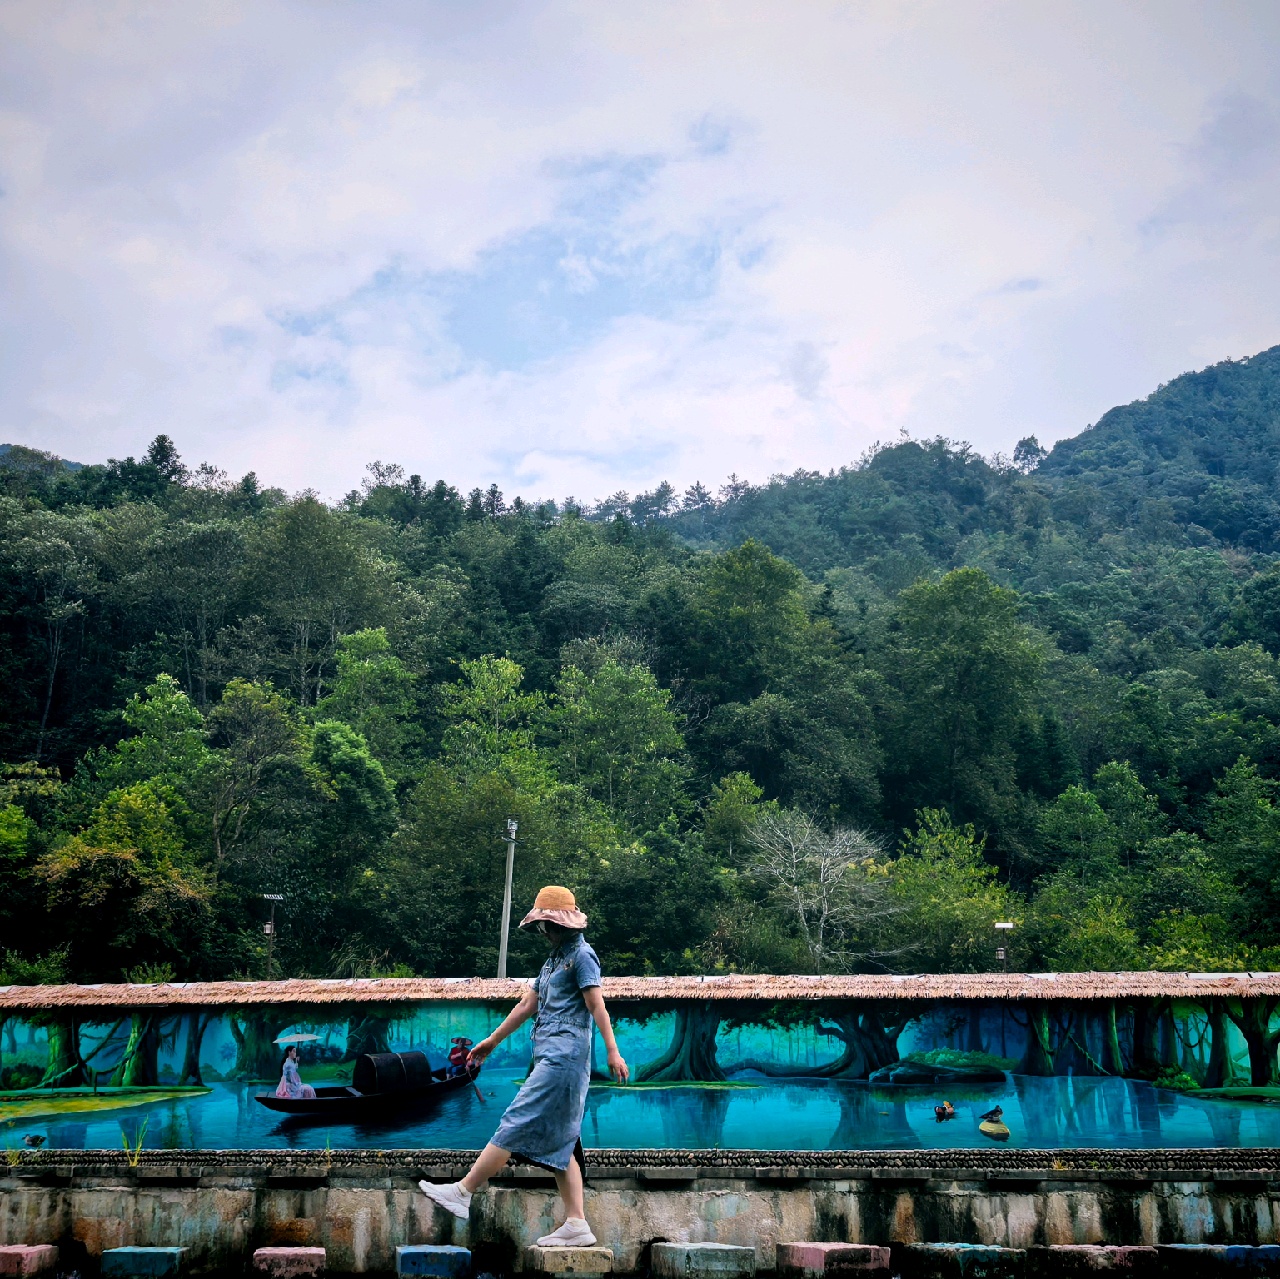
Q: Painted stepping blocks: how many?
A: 10